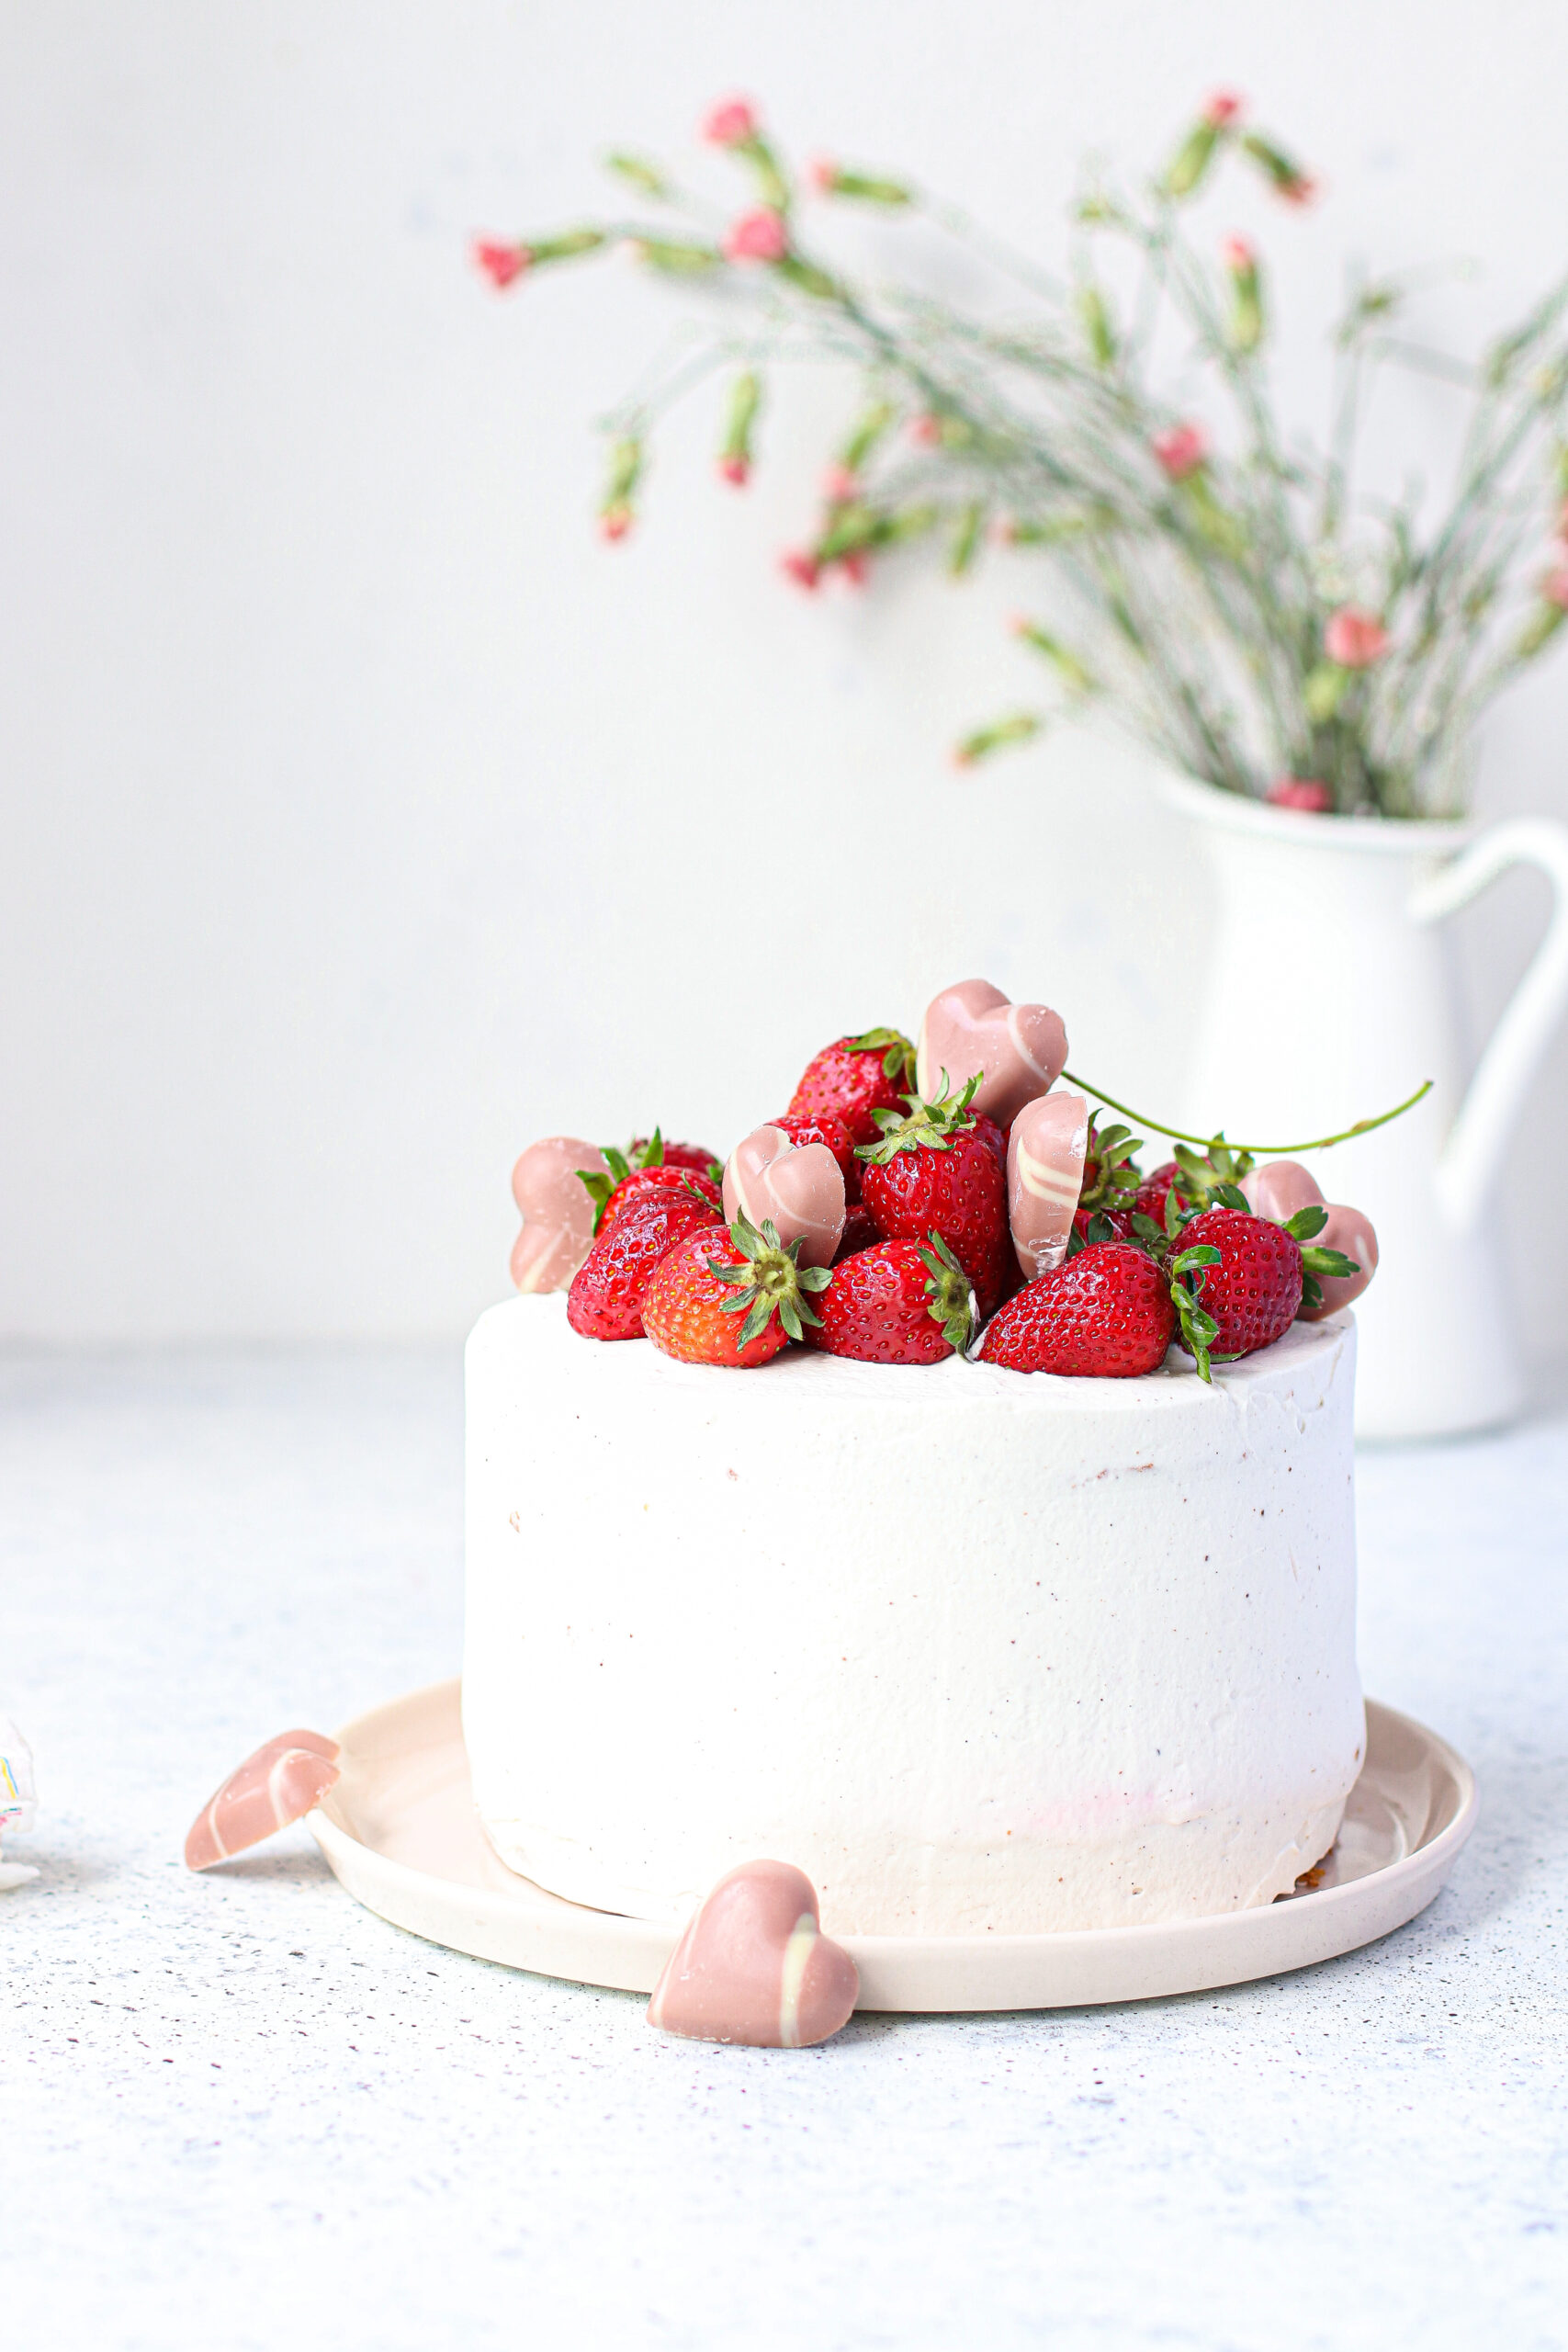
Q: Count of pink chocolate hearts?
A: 7